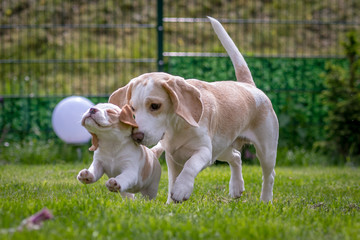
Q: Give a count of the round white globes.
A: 1